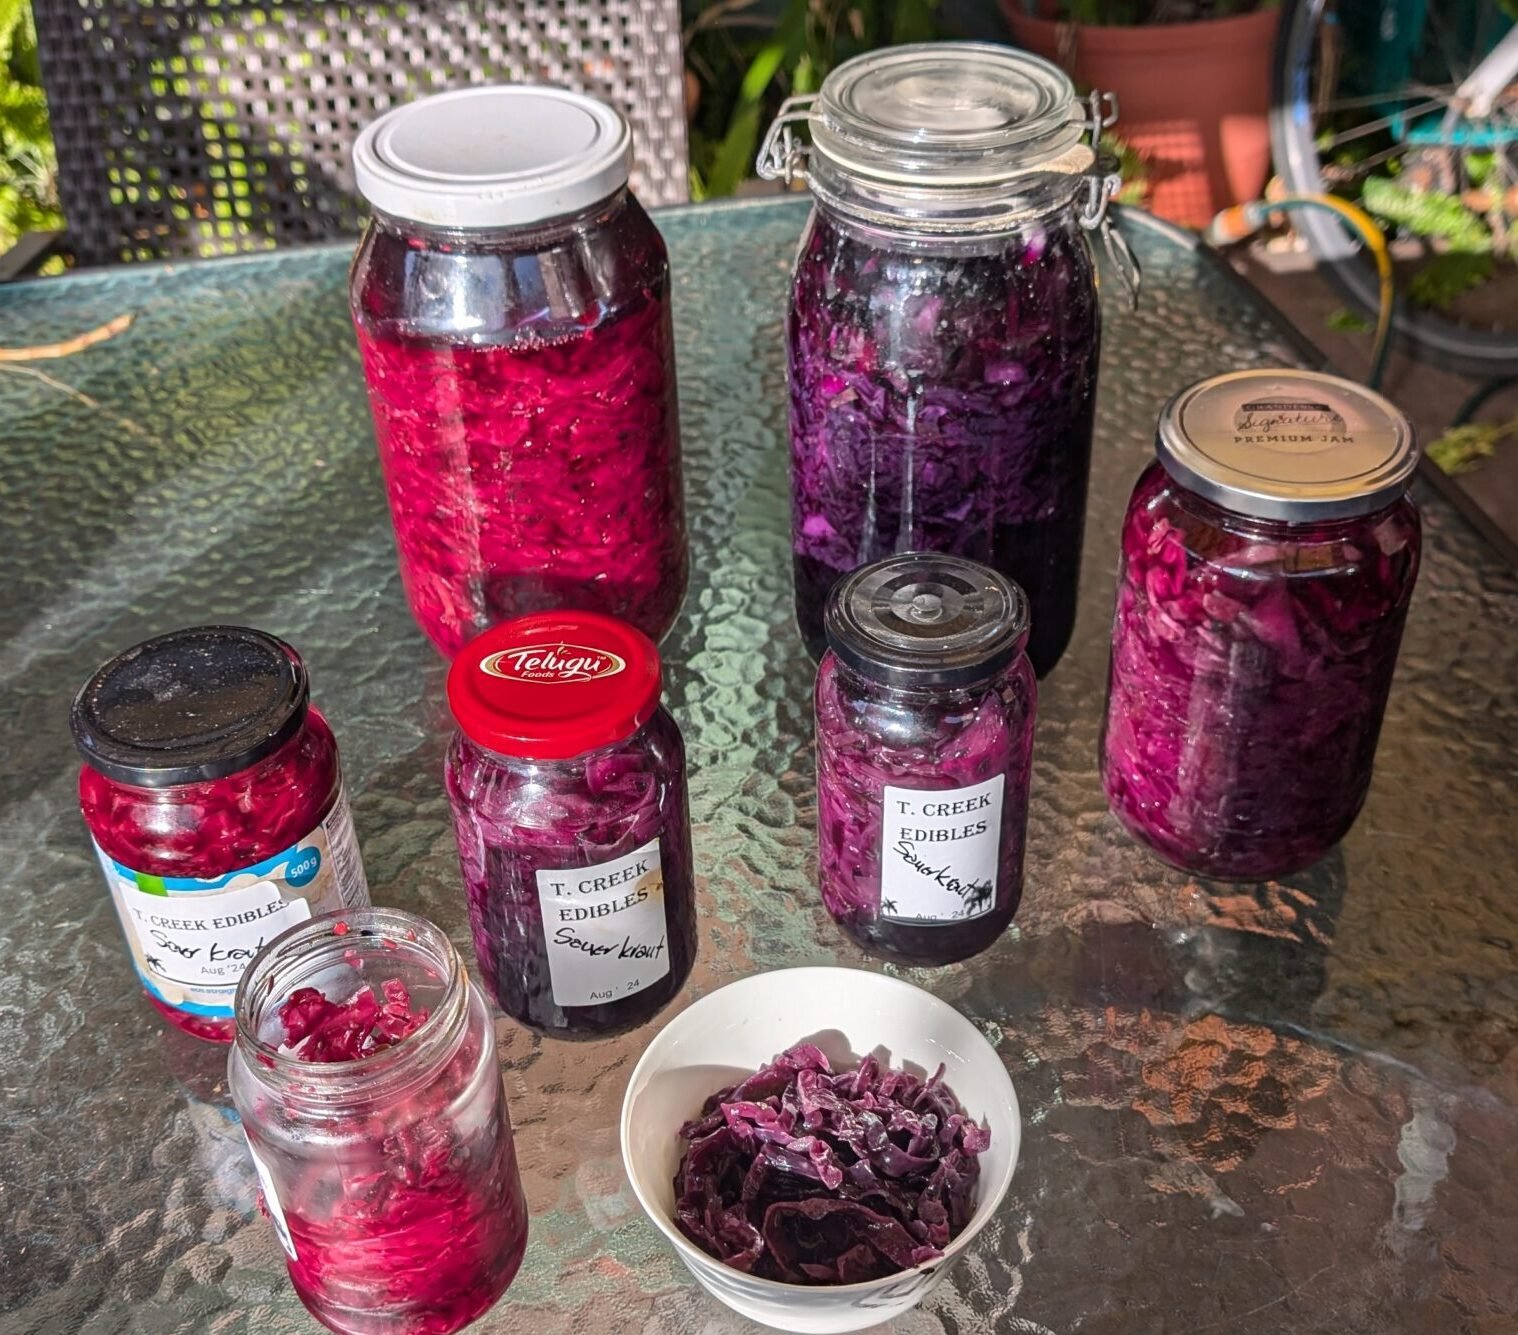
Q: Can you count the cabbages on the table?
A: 0